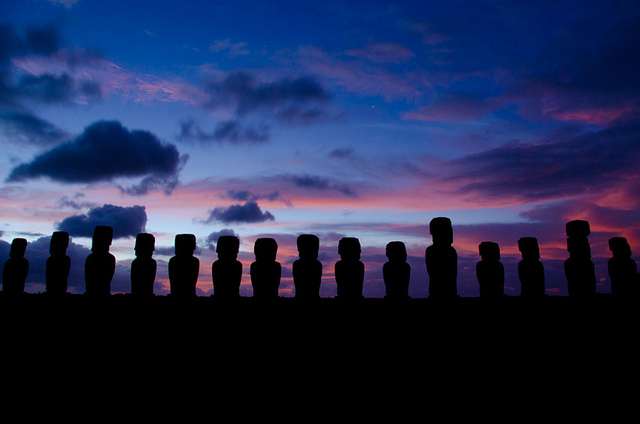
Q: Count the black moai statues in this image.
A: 15